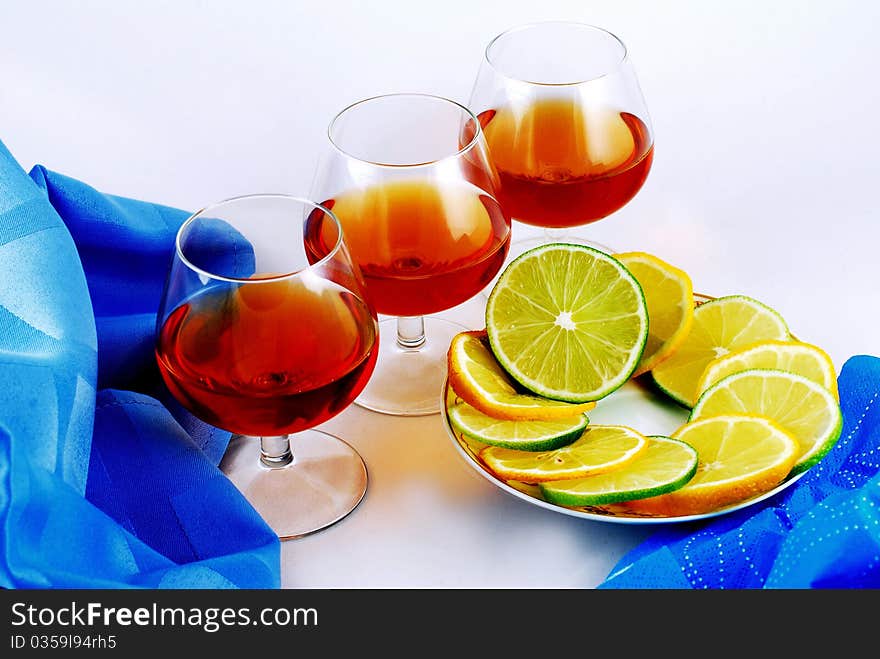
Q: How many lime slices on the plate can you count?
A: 5